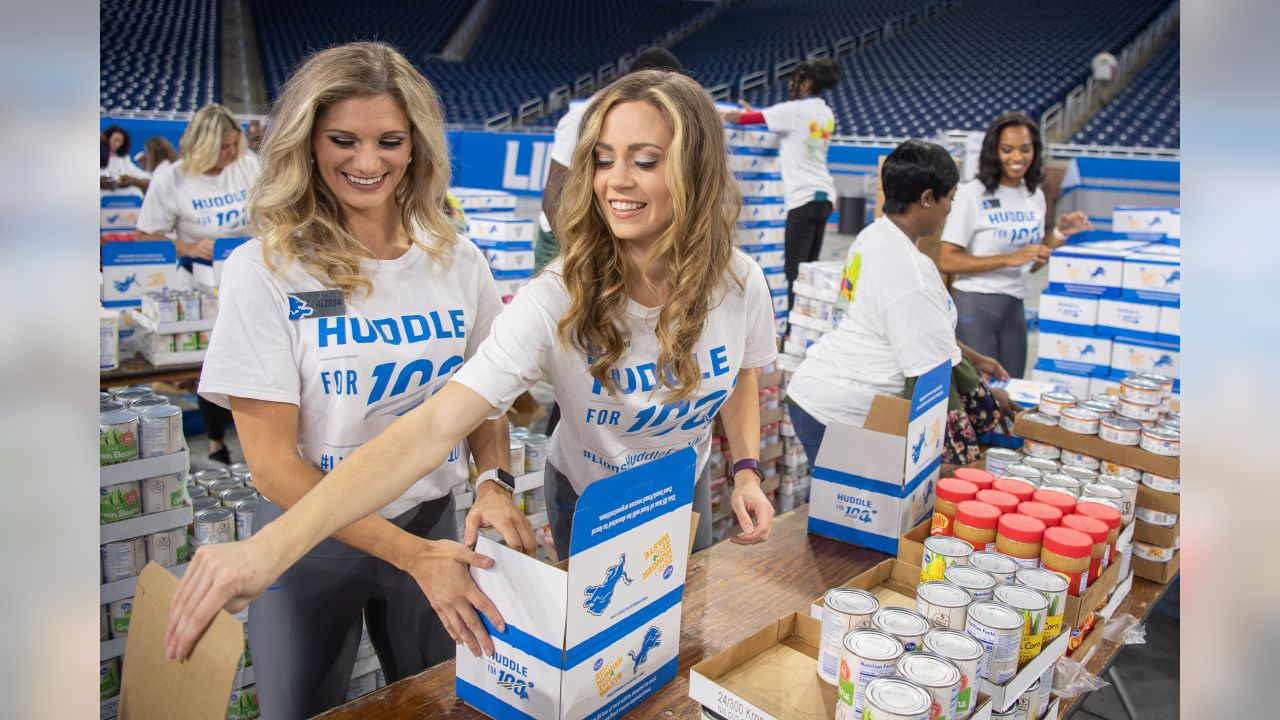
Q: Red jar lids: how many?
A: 11